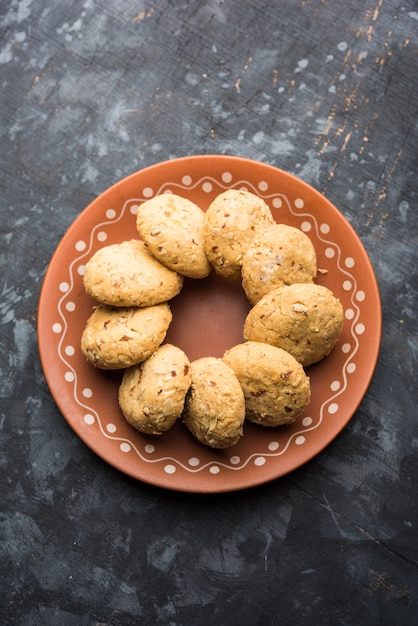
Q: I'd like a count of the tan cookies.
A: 9